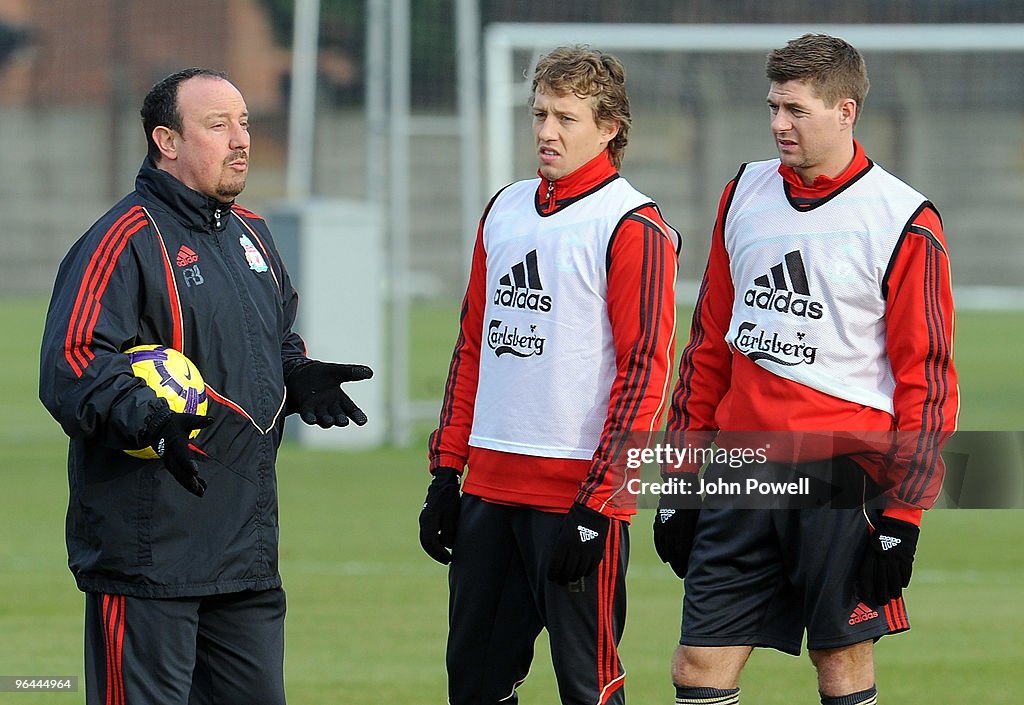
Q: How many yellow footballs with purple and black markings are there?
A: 1